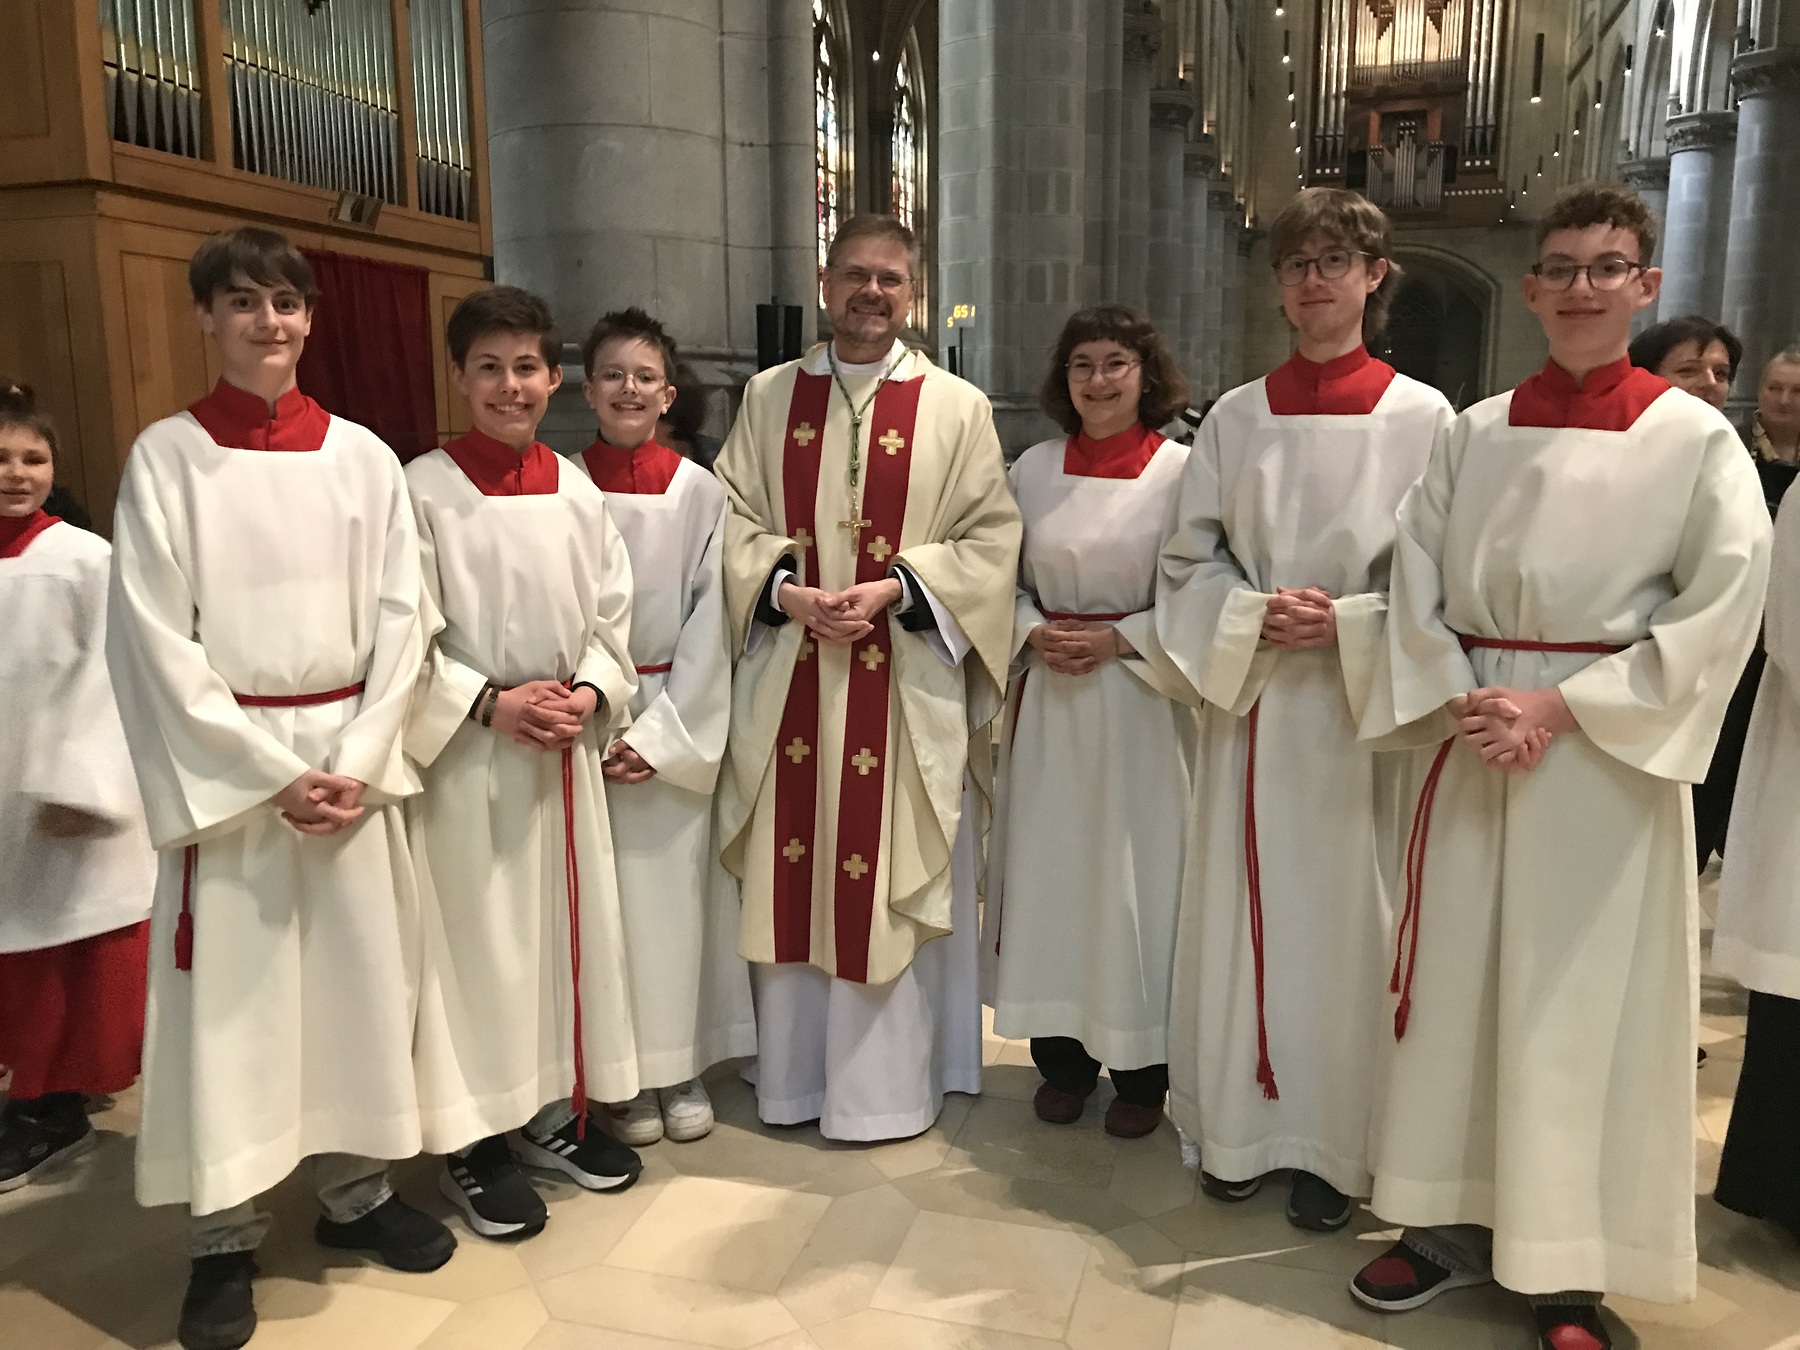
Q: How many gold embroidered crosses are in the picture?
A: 10